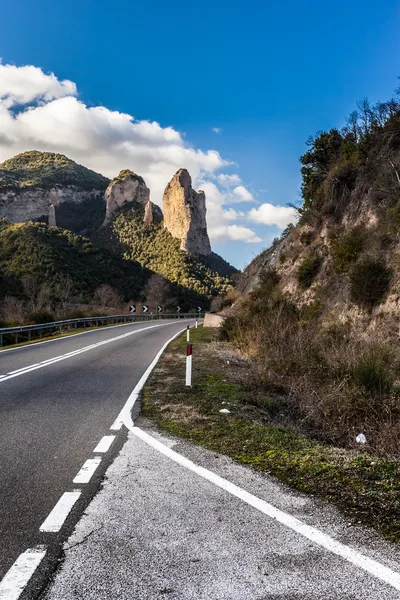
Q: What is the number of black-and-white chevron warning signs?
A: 5